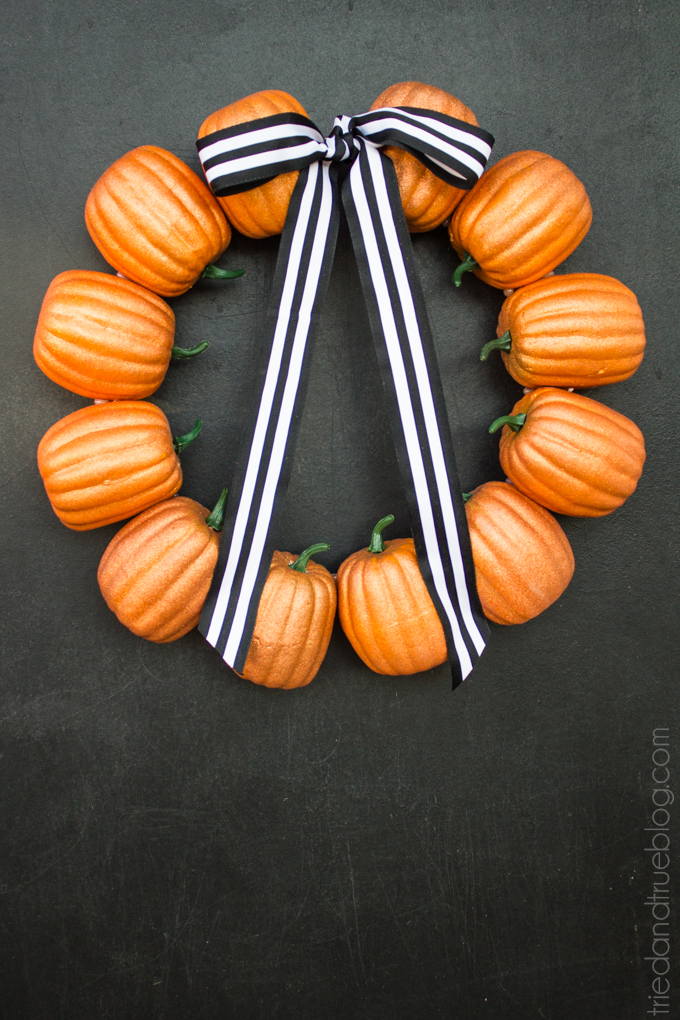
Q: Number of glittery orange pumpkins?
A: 12